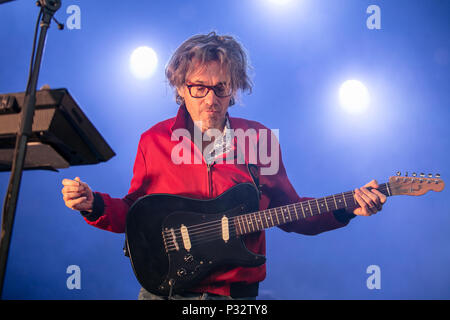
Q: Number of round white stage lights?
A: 3